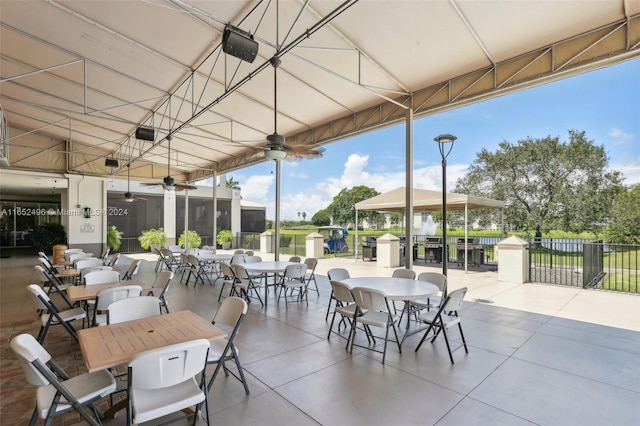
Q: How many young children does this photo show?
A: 0